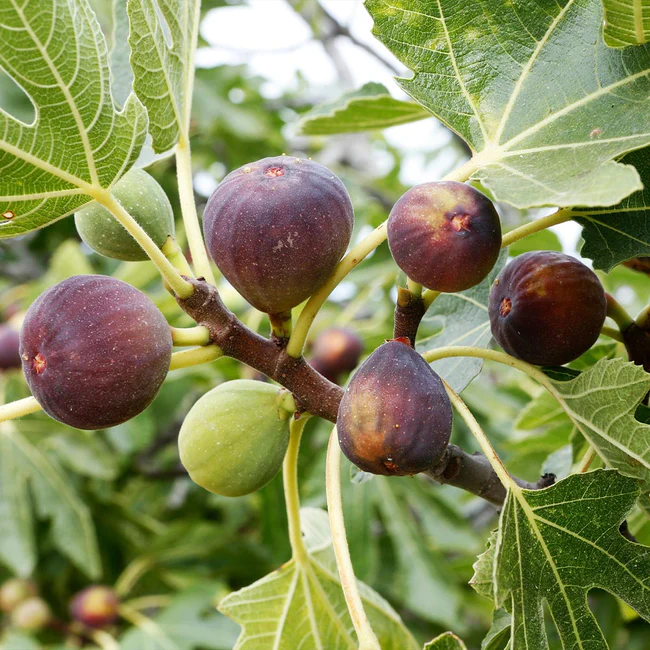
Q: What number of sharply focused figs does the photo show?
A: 7